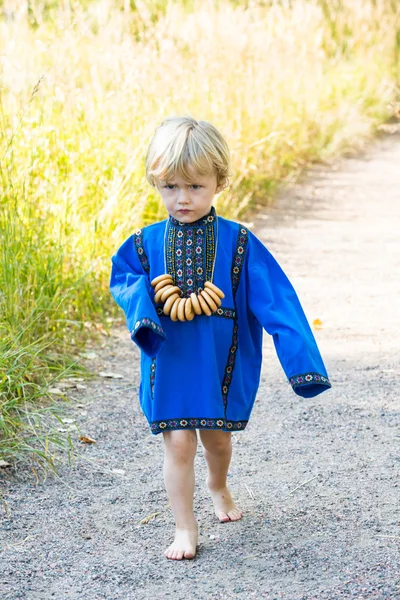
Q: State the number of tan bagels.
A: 13